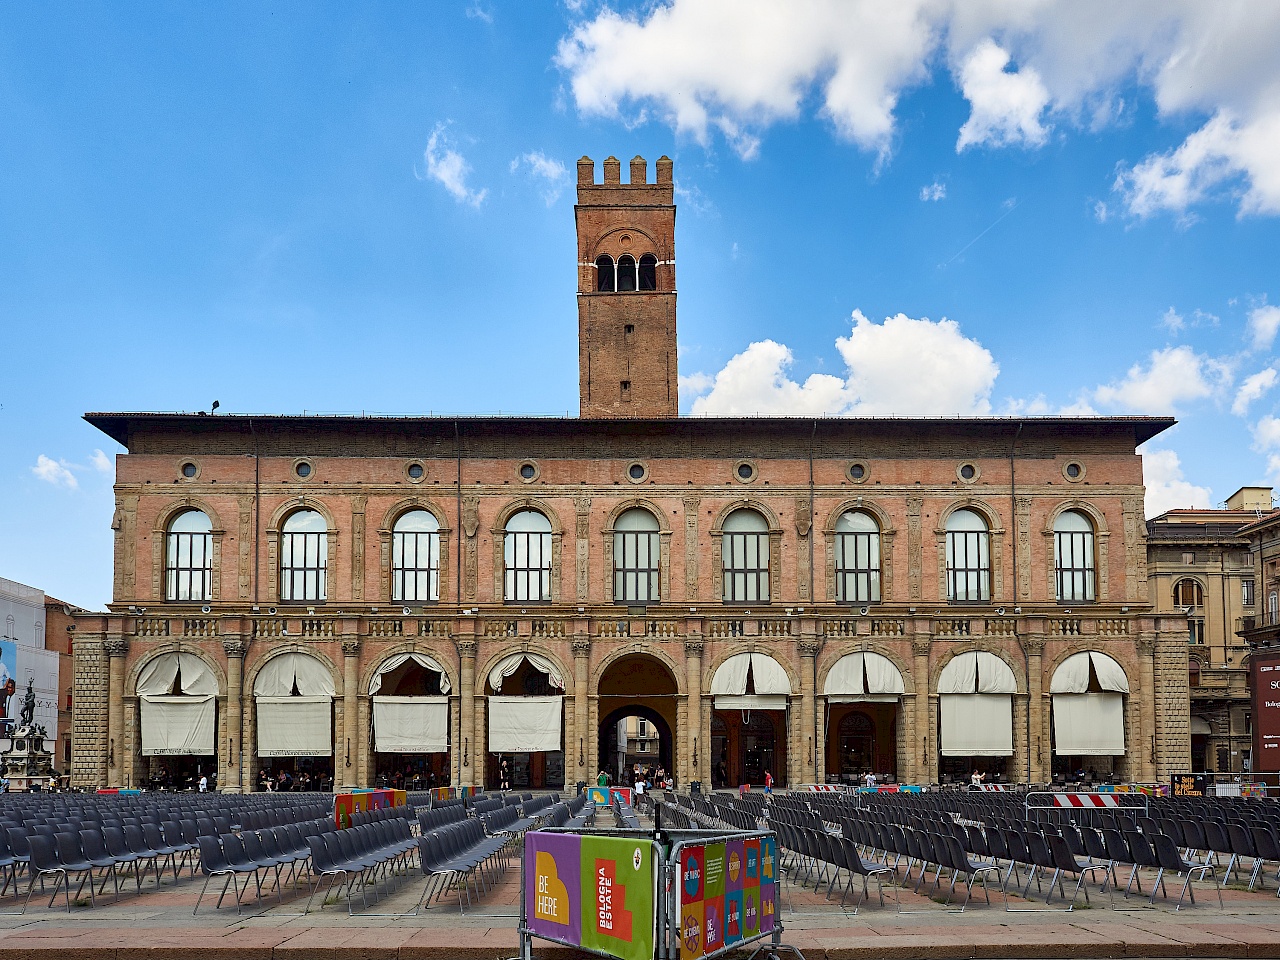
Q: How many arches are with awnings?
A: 8